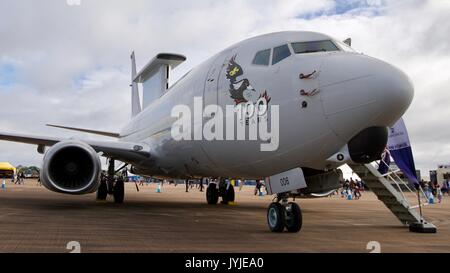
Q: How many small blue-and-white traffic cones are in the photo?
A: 5